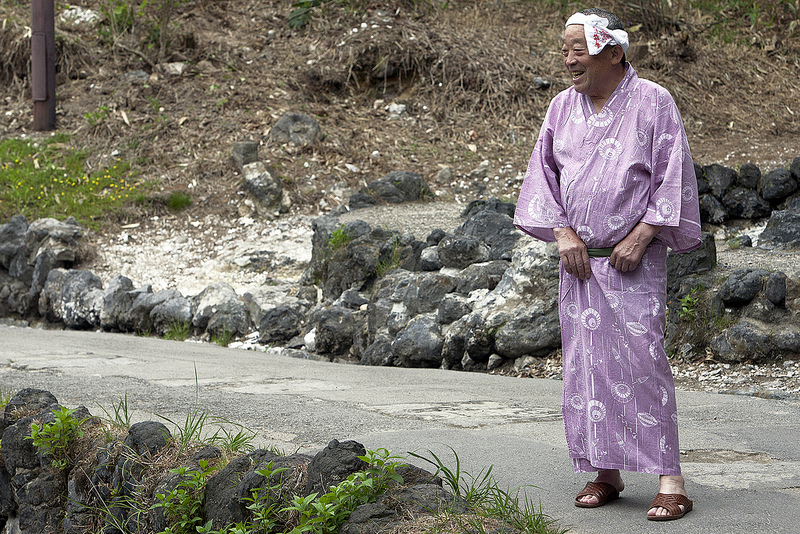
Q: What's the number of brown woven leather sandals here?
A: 2